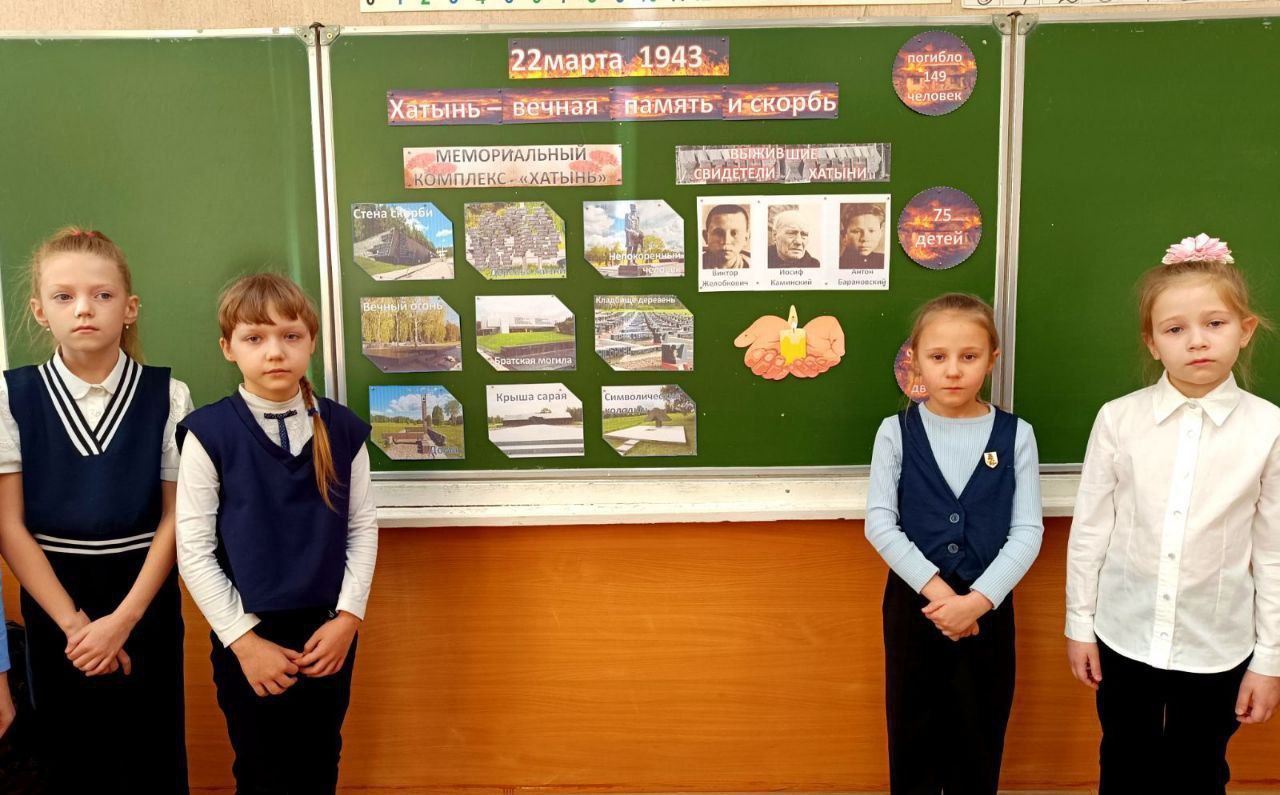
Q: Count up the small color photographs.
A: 9